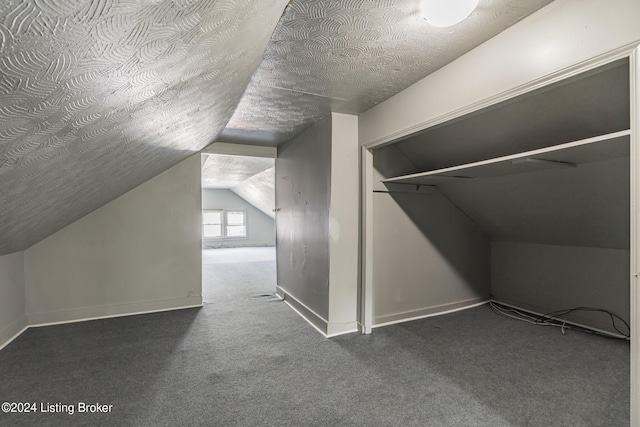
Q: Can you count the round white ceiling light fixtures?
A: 1